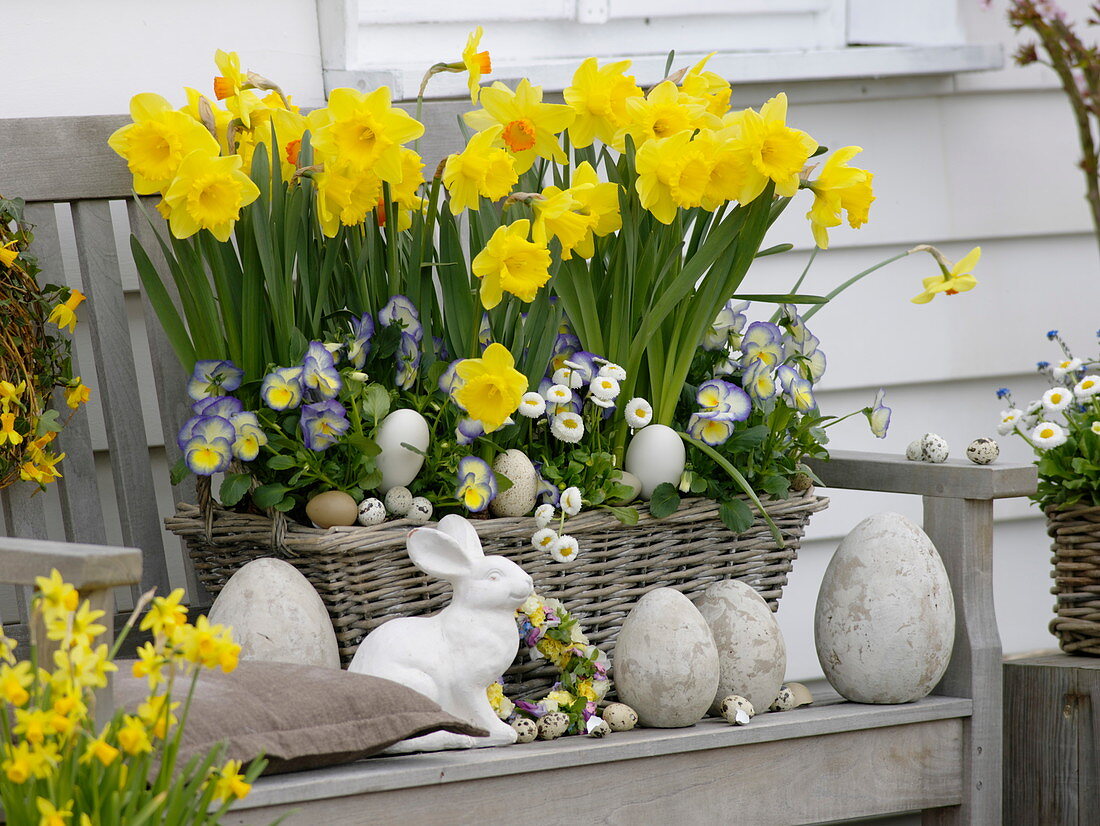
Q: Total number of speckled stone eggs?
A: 4